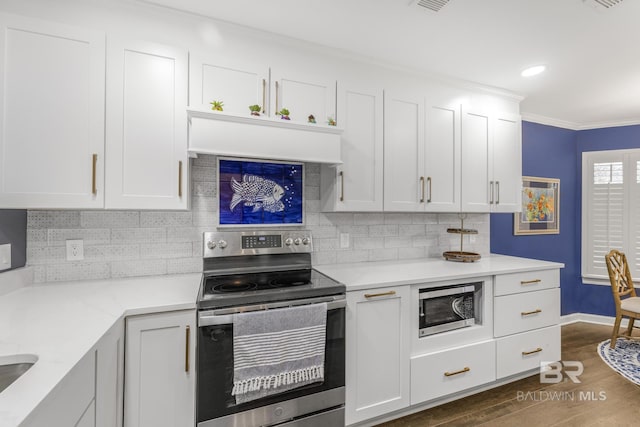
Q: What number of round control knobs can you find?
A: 5